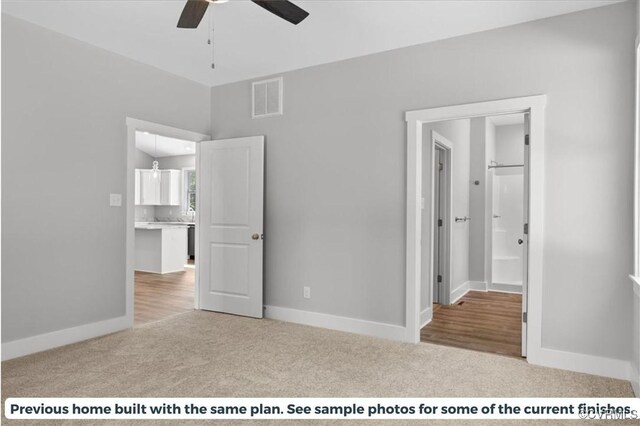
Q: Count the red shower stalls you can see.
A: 0